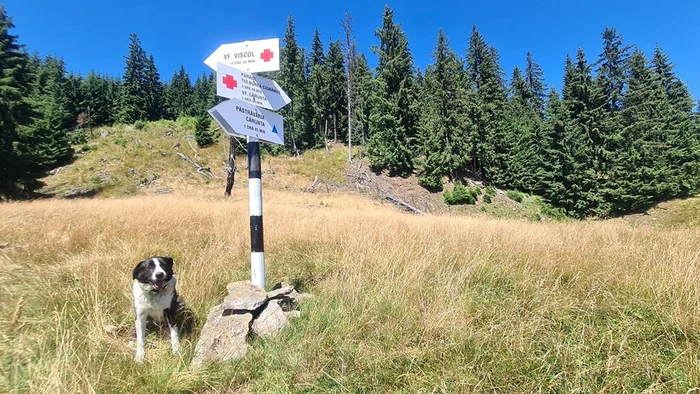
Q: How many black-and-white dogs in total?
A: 1